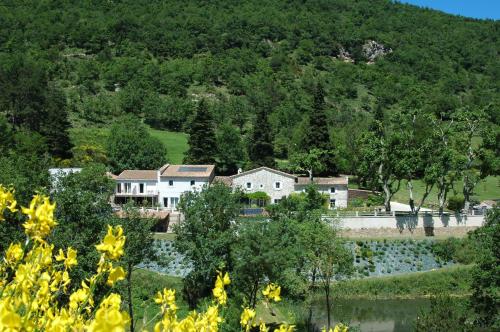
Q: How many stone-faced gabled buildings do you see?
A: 1